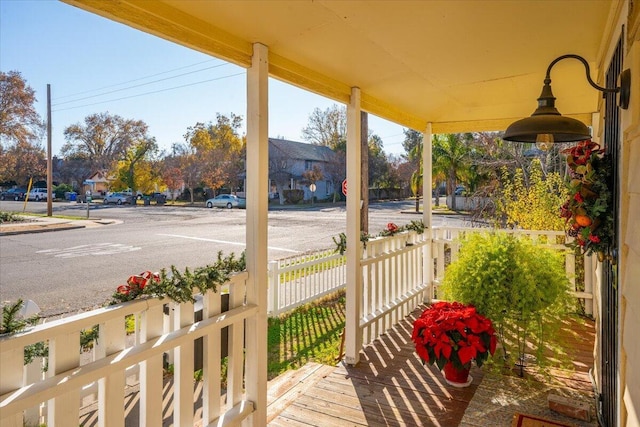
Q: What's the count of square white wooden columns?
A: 3